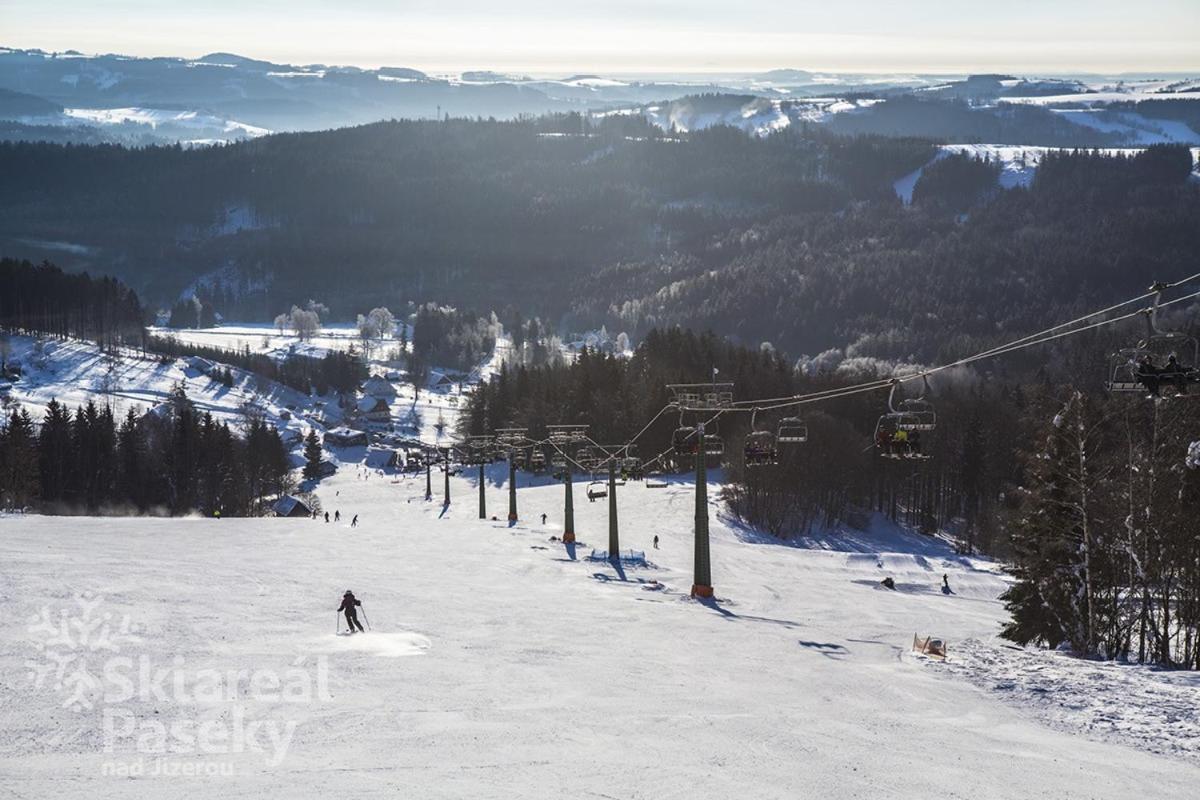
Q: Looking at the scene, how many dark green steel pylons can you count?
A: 7